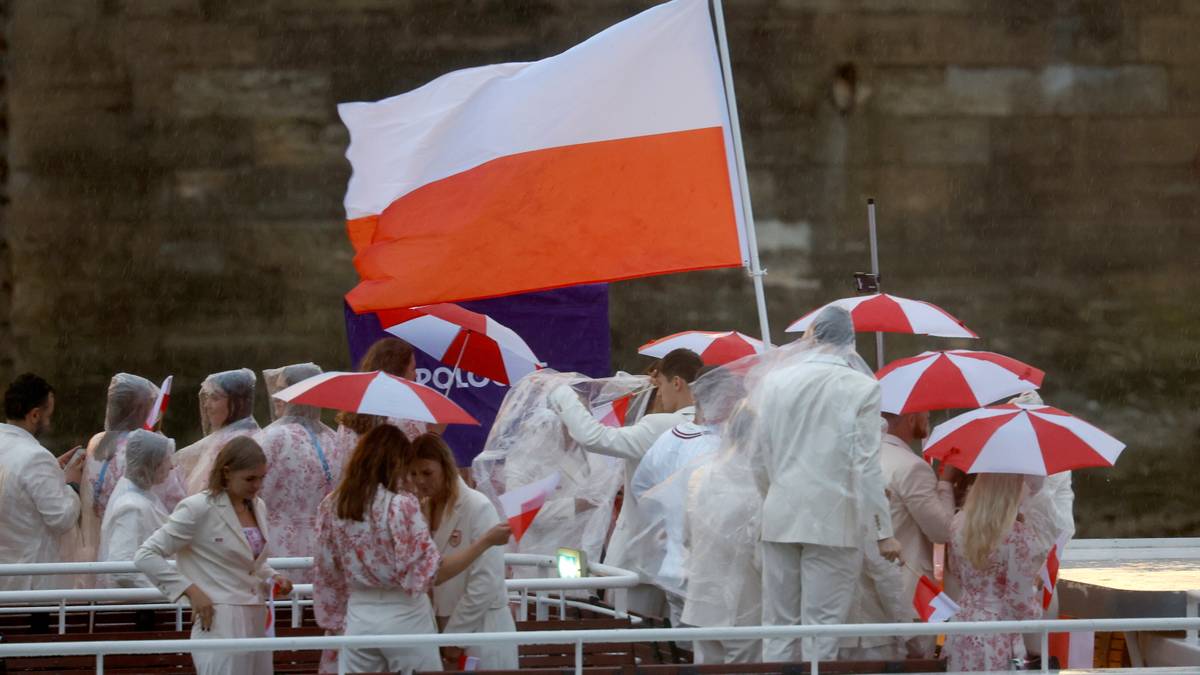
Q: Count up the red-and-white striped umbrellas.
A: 6